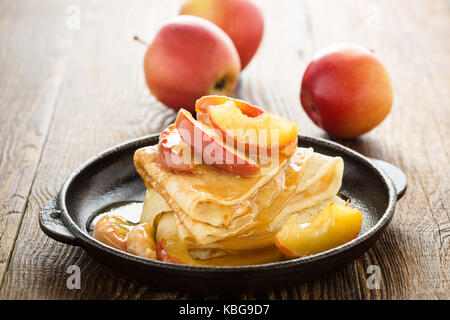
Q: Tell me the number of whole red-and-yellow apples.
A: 3